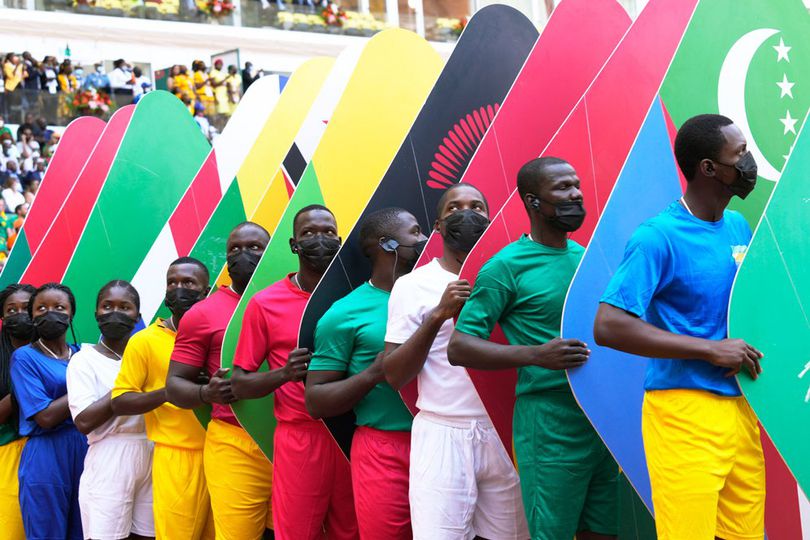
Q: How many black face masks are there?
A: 10